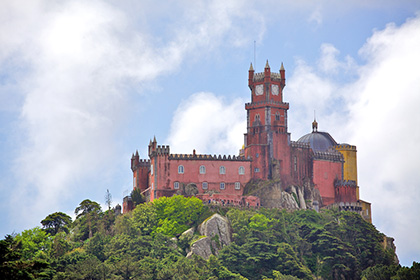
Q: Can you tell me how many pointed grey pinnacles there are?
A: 7